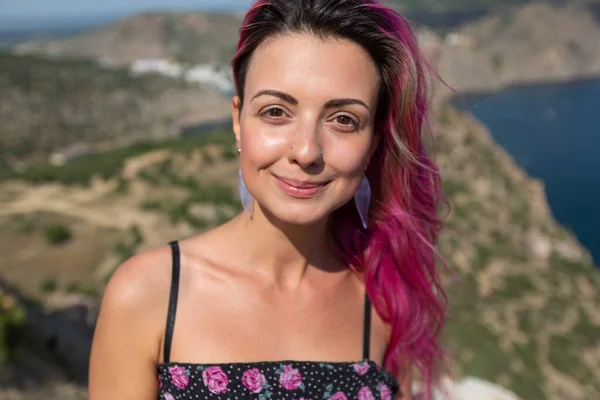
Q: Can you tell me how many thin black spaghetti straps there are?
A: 2